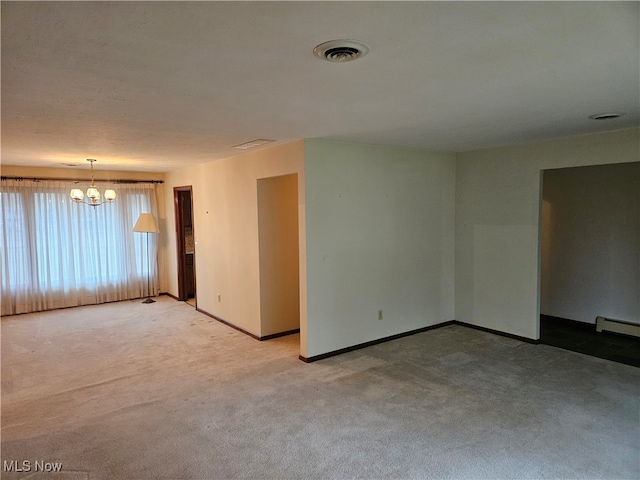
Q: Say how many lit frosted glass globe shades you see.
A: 5